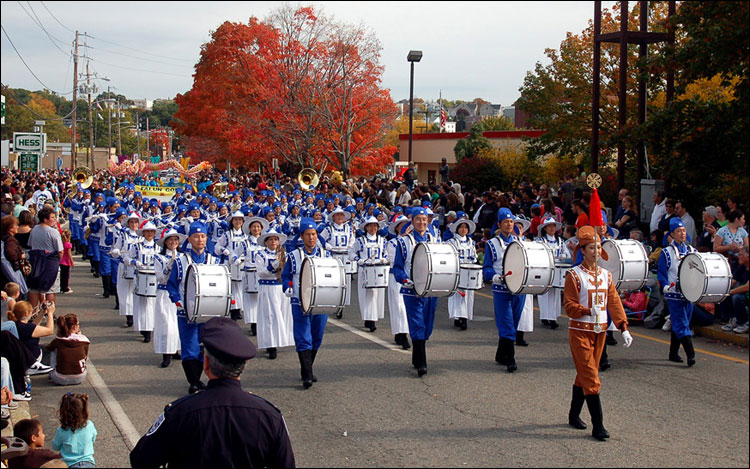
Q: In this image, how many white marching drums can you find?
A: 14